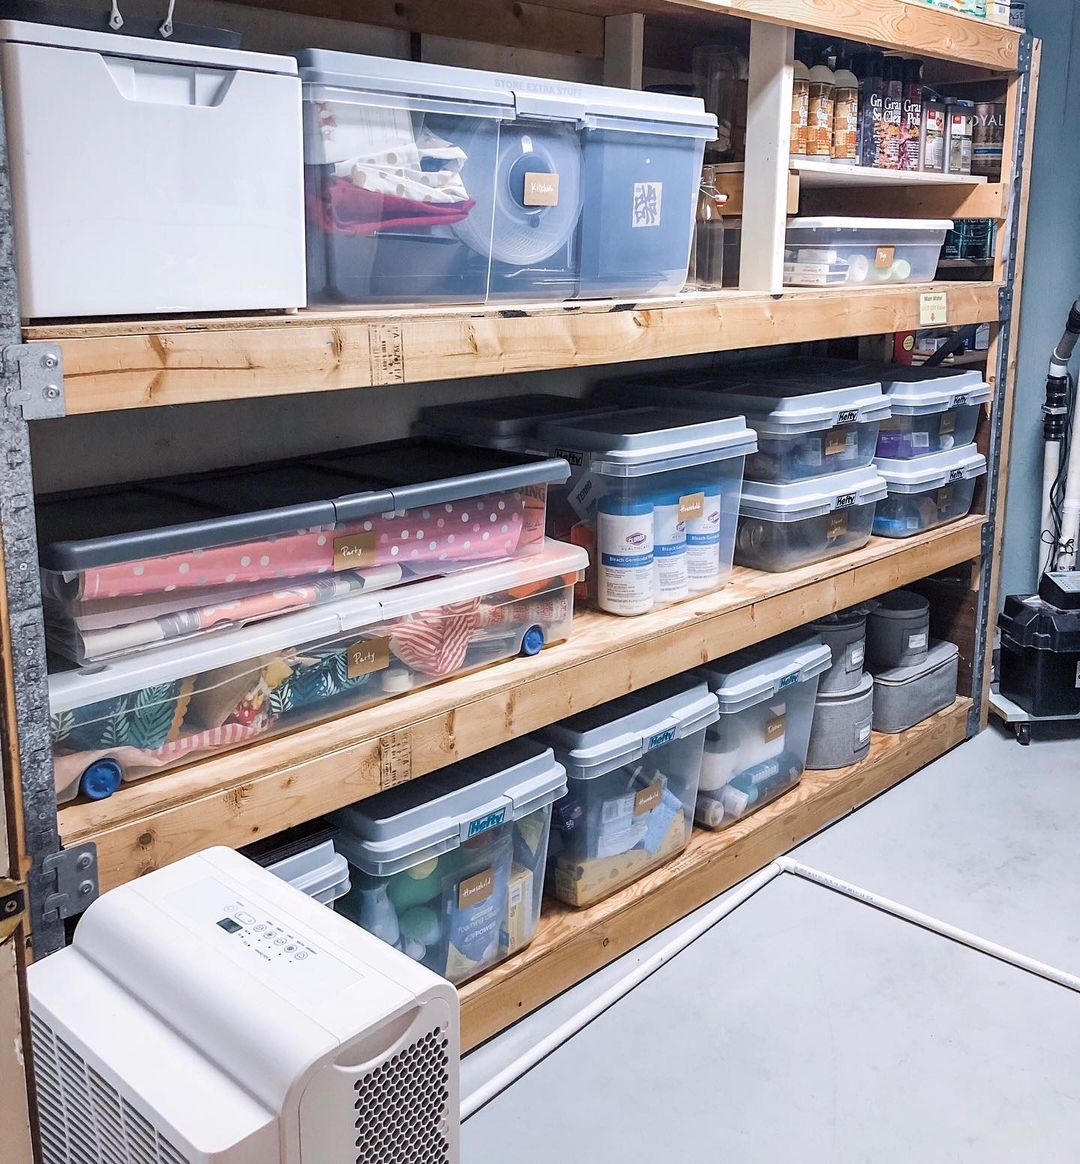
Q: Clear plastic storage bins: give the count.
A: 14